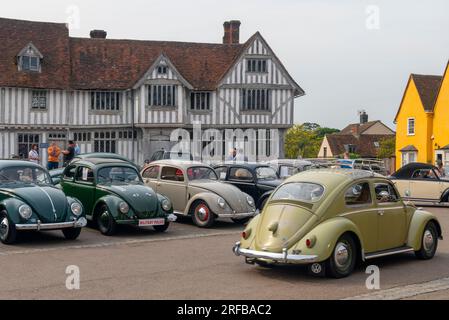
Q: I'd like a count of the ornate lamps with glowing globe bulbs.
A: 0